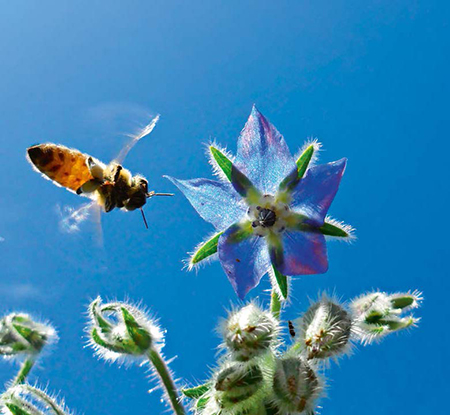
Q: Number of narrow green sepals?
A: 5